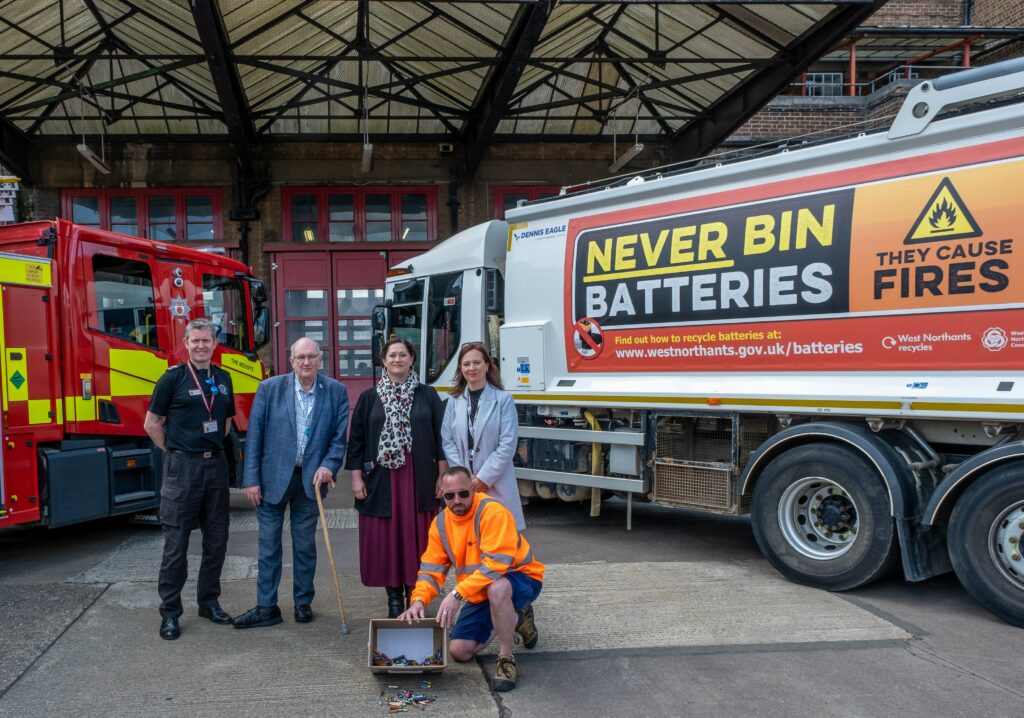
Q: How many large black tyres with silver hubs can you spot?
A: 2